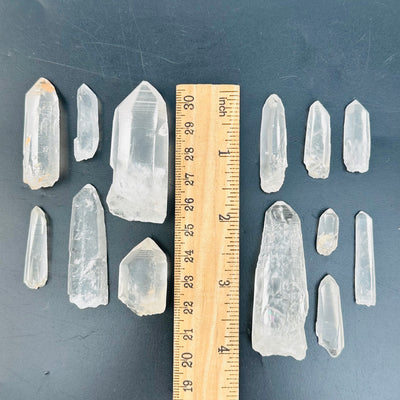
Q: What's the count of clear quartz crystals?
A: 13